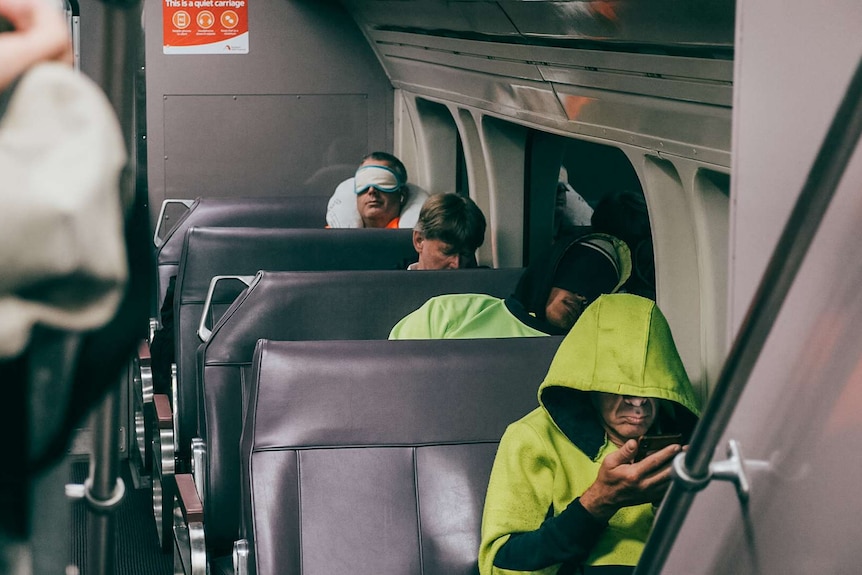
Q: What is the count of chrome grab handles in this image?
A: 2